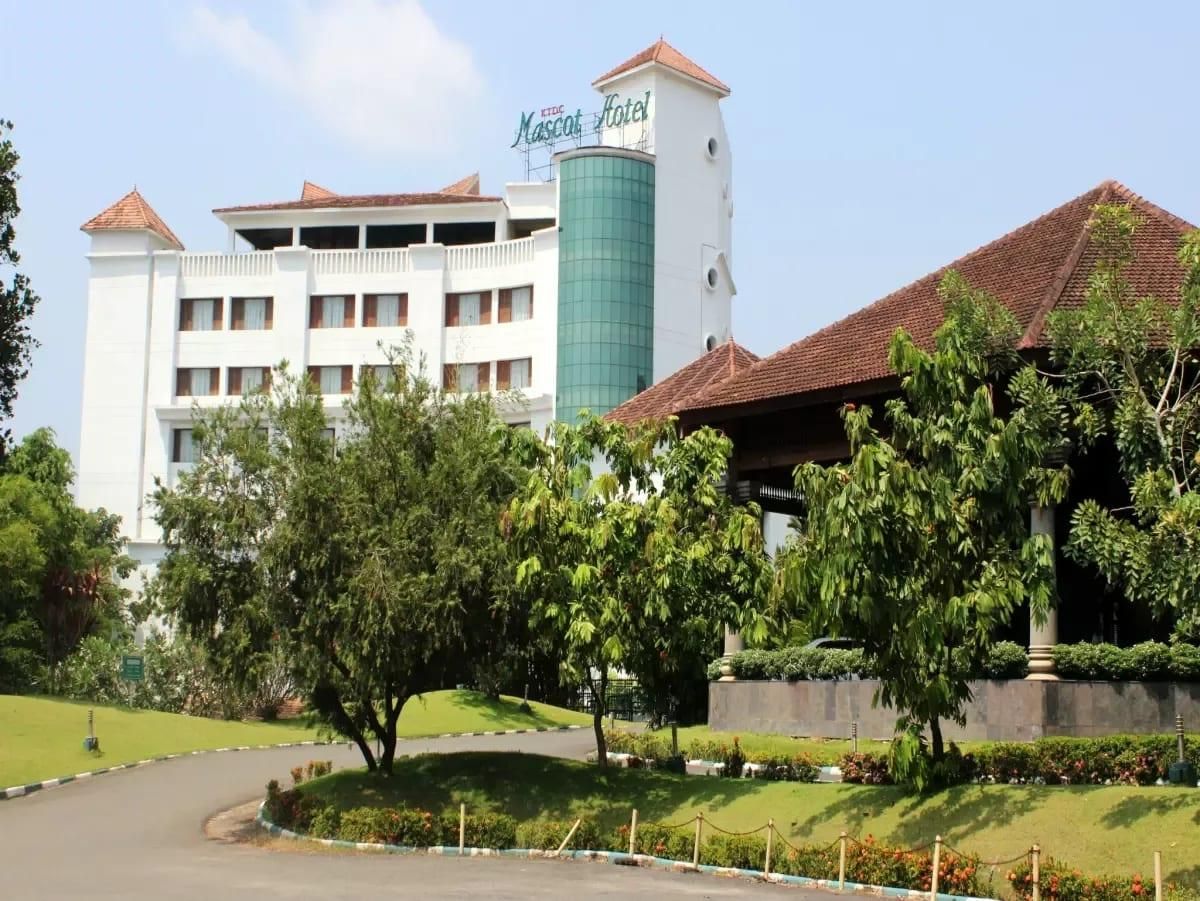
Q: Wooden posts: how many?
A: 9